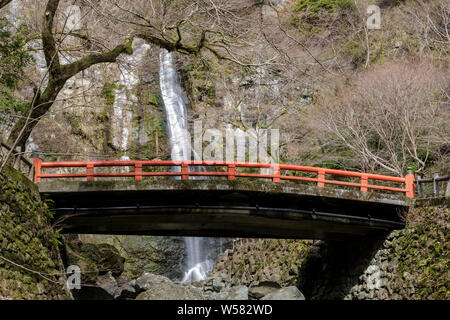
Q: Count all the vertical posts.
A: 9